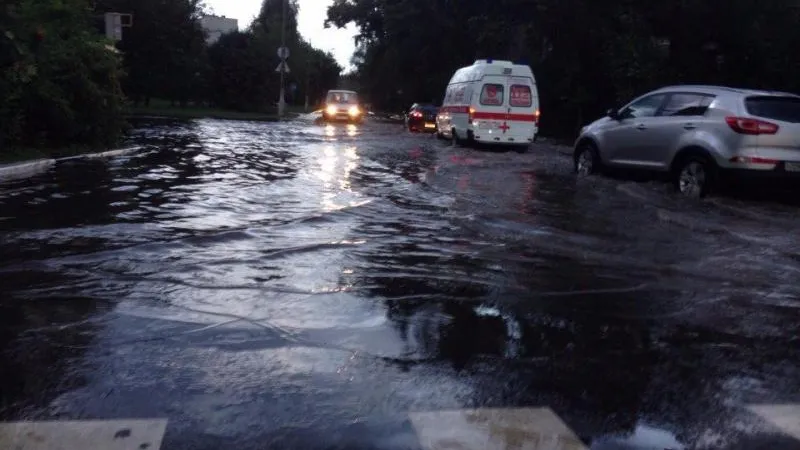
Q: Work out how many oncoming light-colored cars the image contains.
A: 1